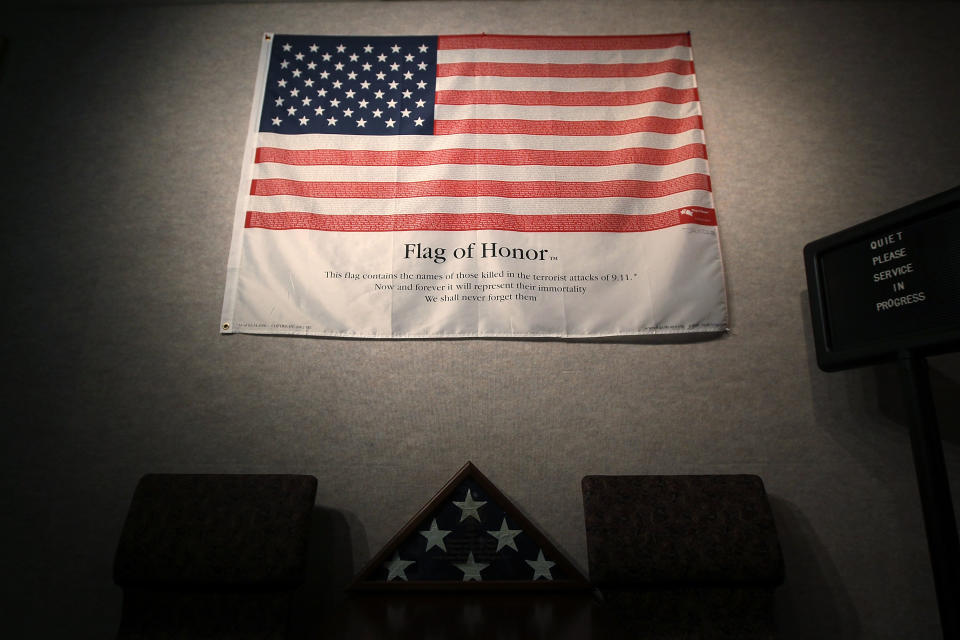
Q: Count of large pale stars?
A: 6